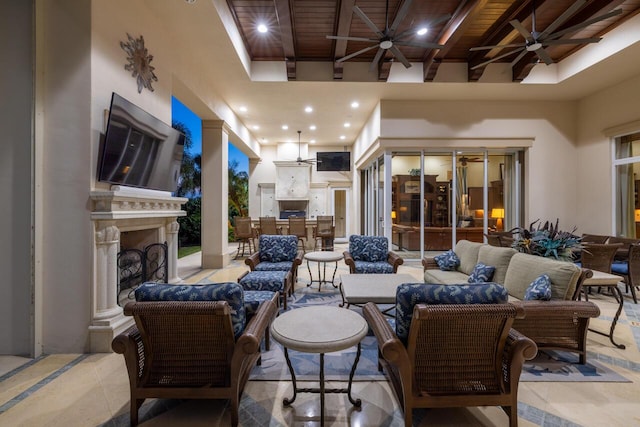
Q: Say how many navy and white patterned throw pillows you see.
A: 3